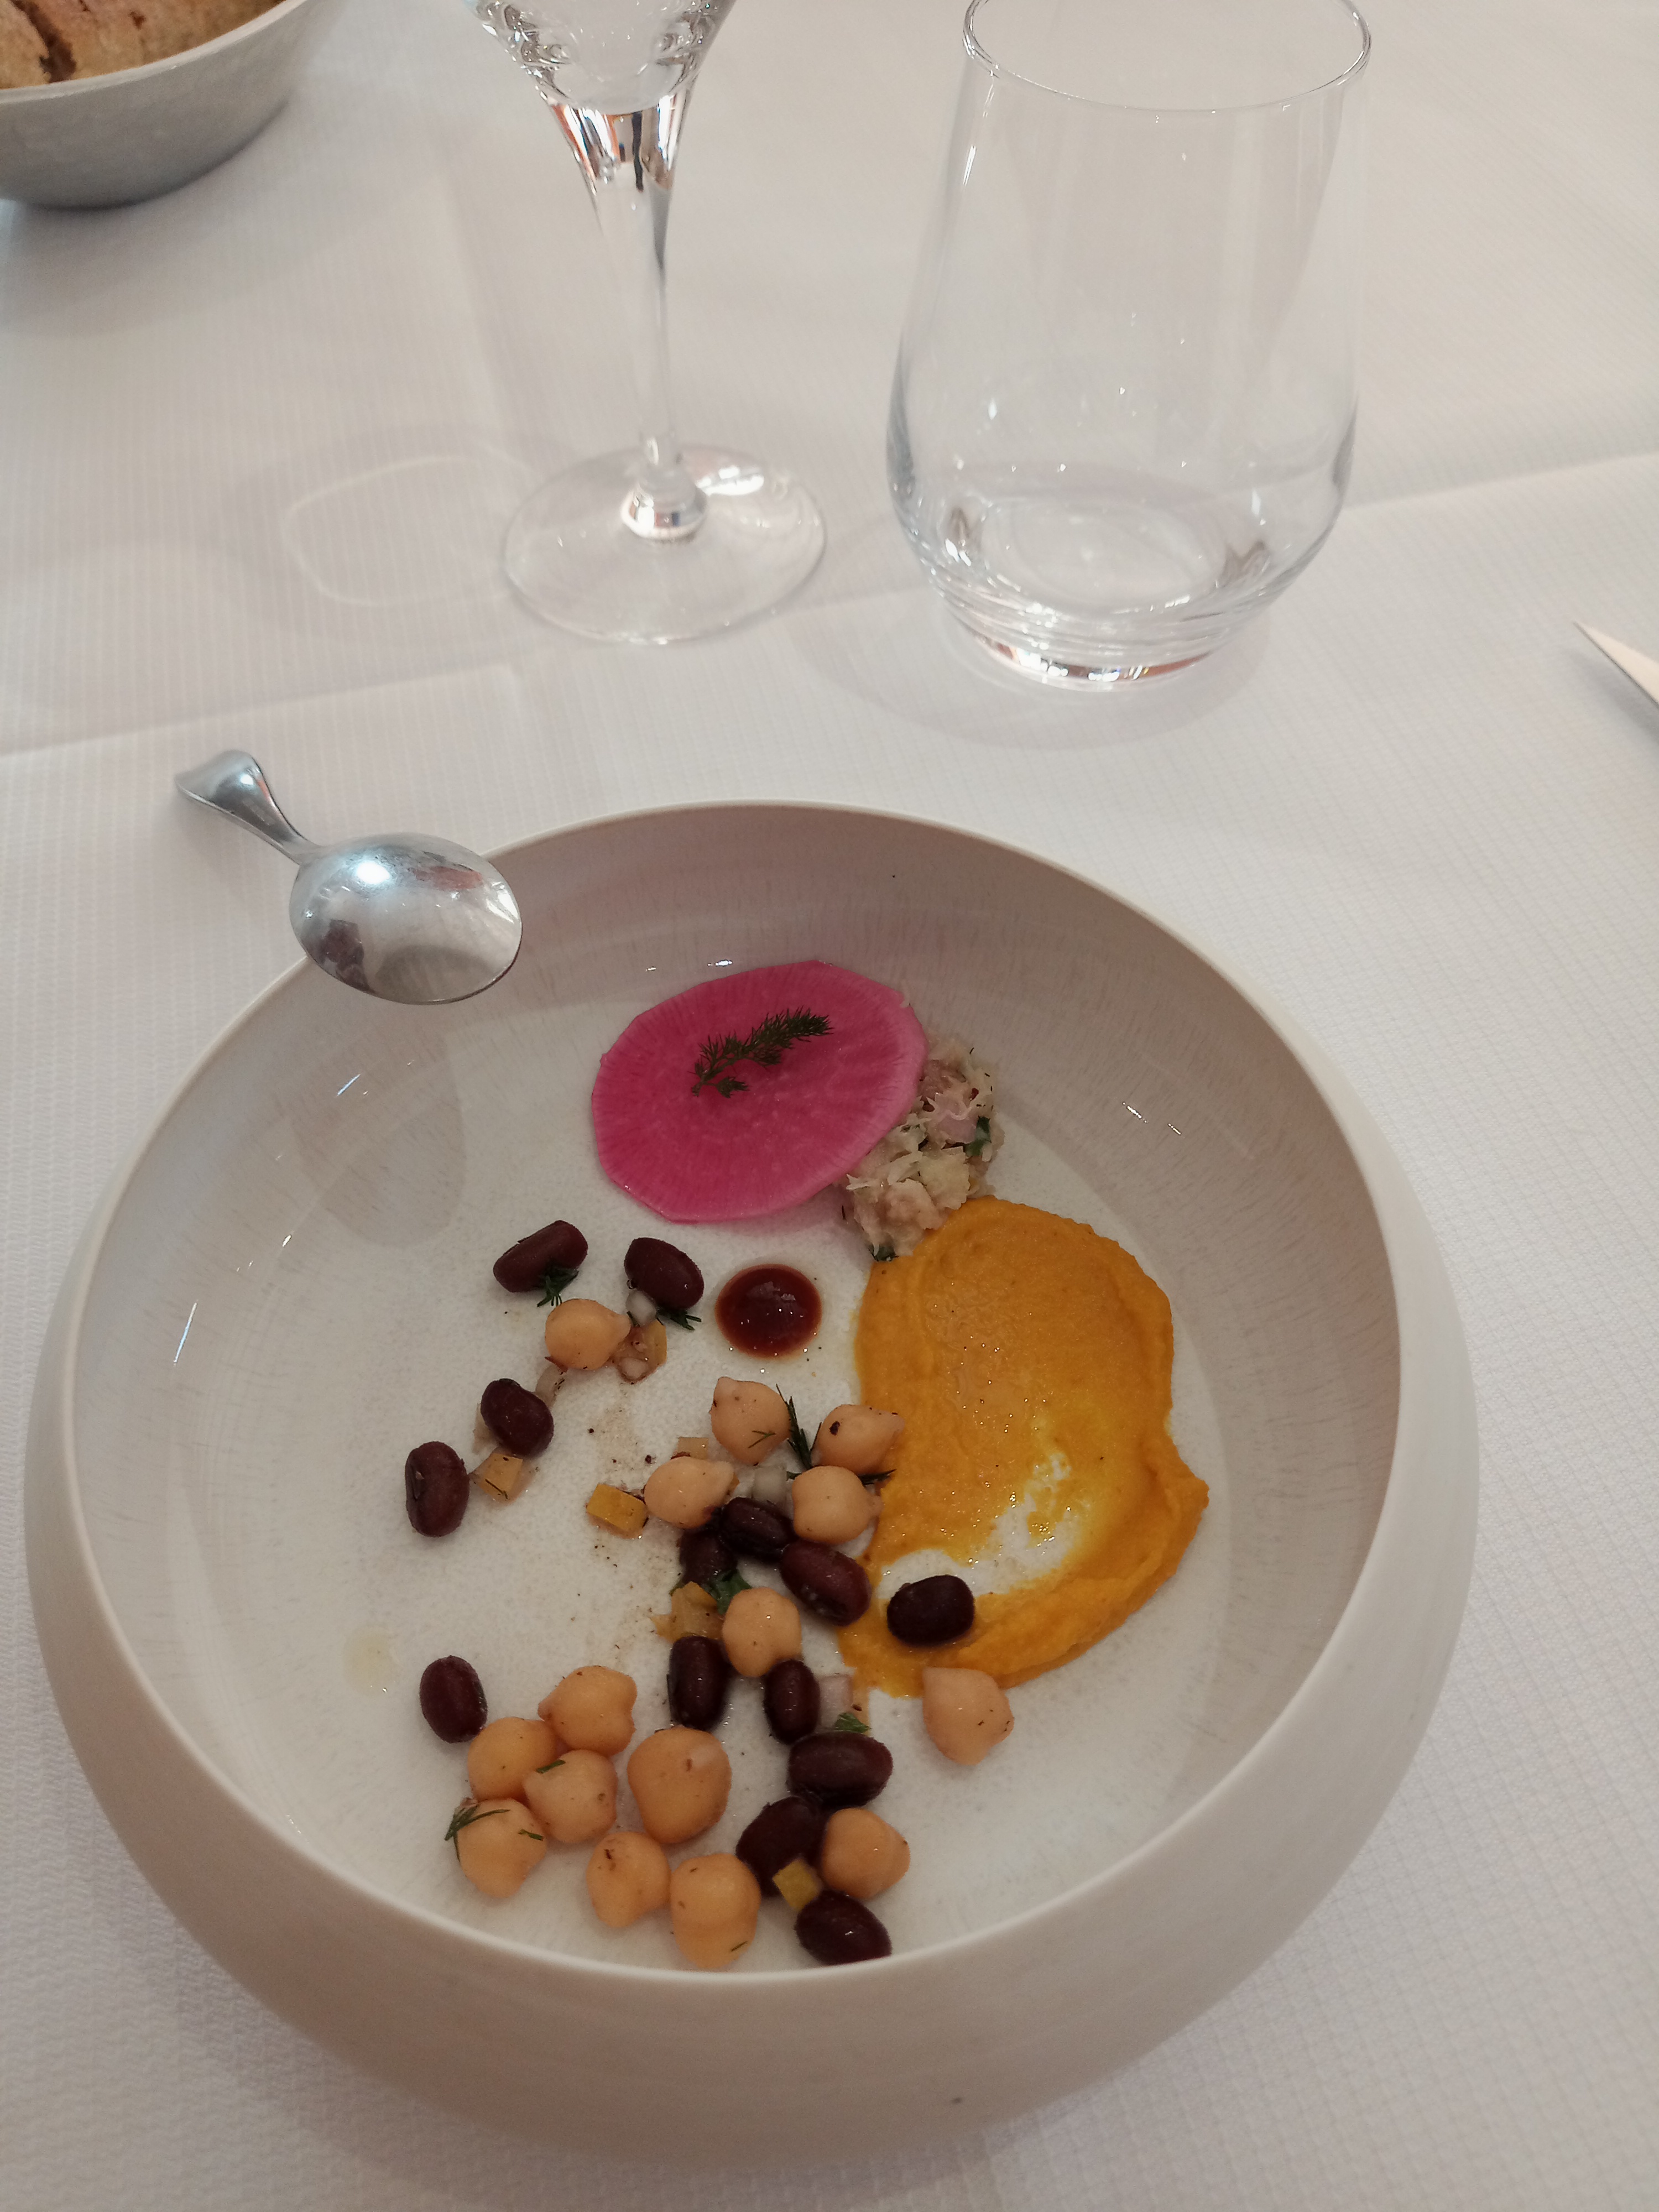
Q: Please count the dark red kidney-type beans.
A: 14